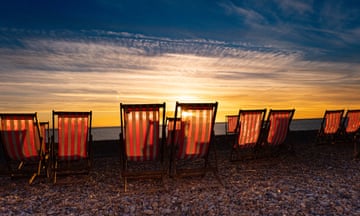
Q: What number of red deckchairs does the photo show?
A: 11